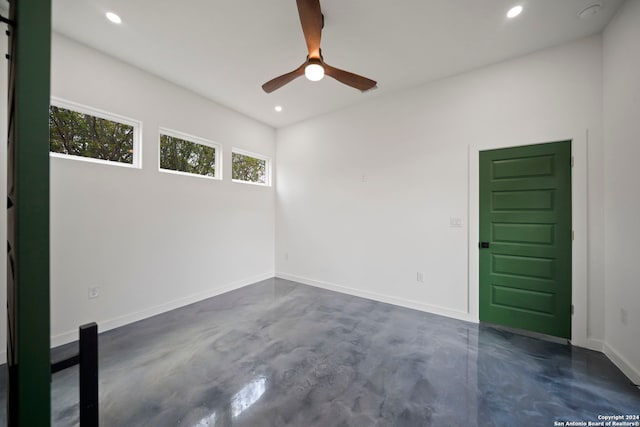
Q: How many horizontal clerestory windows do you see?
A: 3